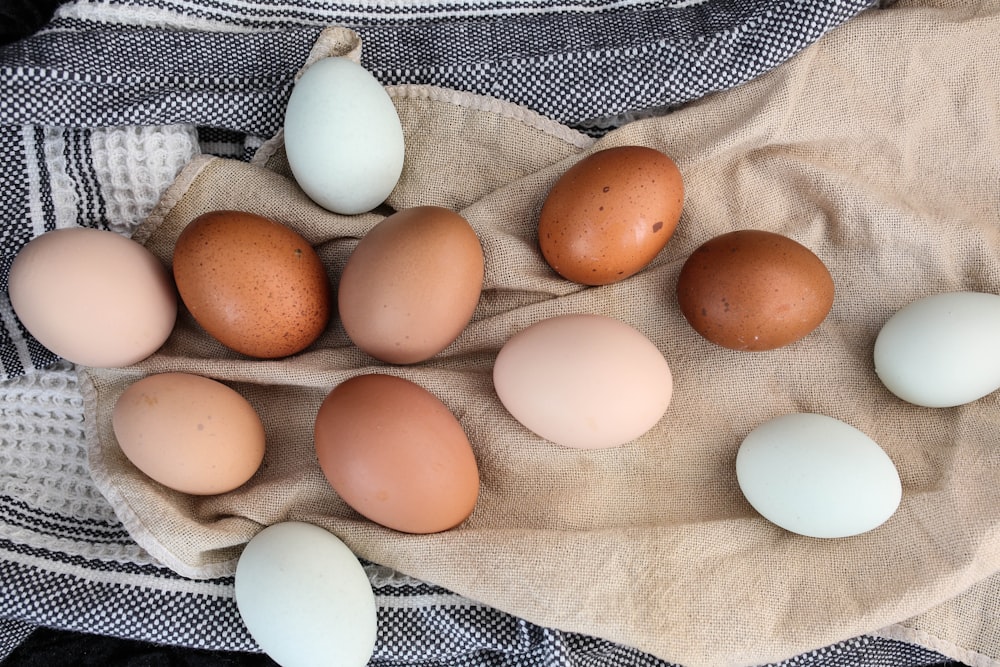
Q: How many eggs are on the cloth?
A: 12